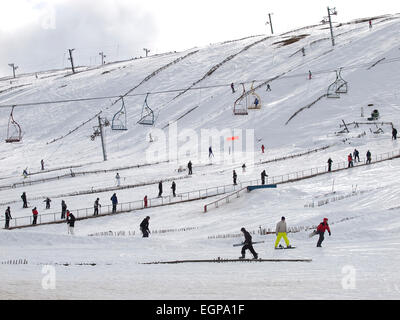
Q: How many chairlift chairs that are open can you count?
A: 6